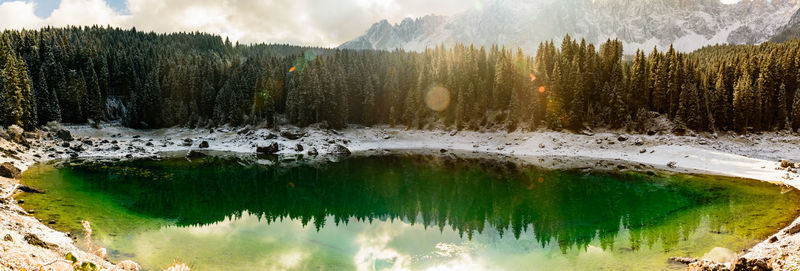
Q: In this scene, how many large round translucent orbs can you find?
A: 1